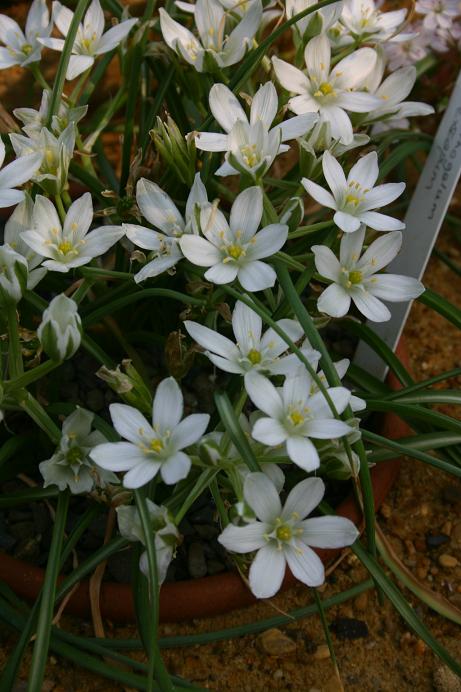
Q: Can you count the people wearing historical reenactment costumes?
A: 0